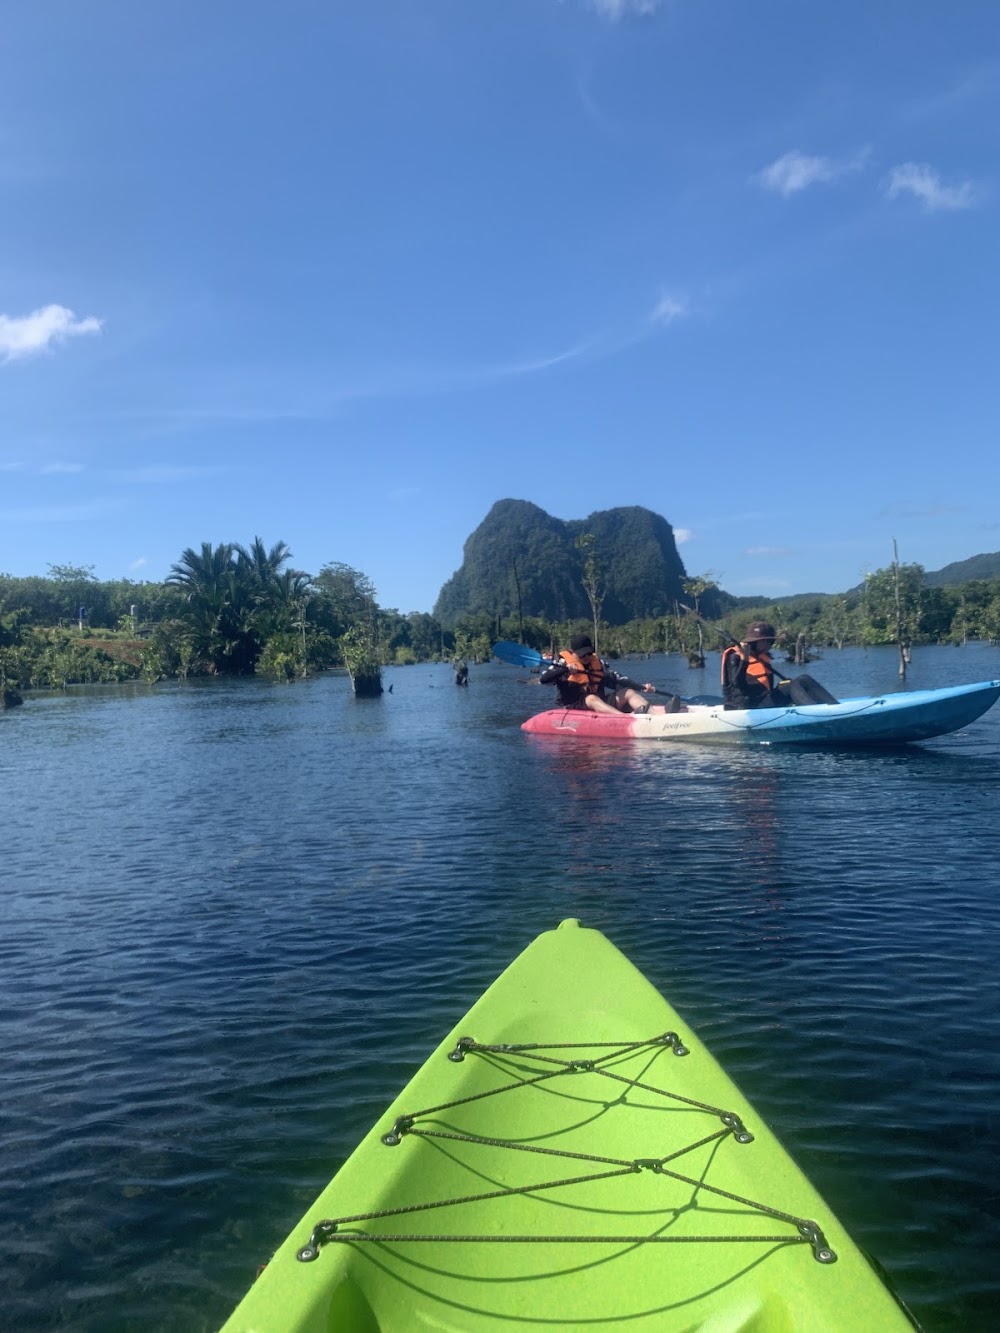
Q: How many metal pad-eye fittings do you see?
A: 6